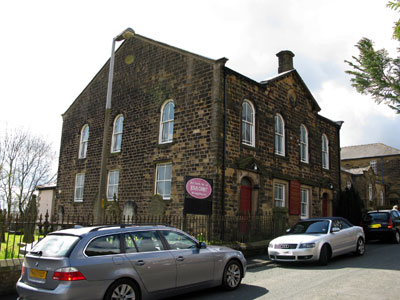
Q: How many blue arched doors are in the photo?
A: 0